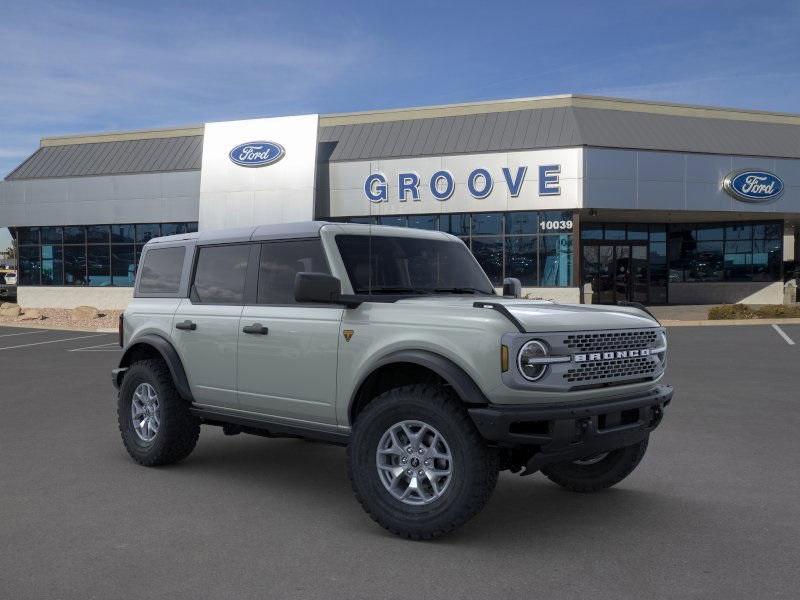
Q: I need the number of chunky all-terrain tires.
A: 3